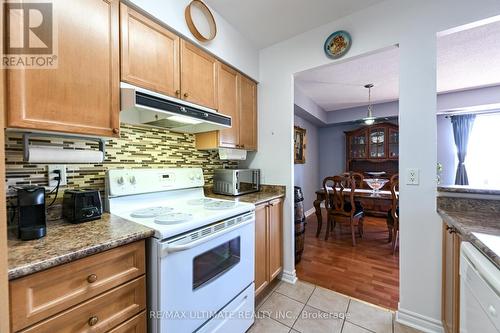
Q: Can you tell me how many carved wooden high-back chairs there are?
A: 3